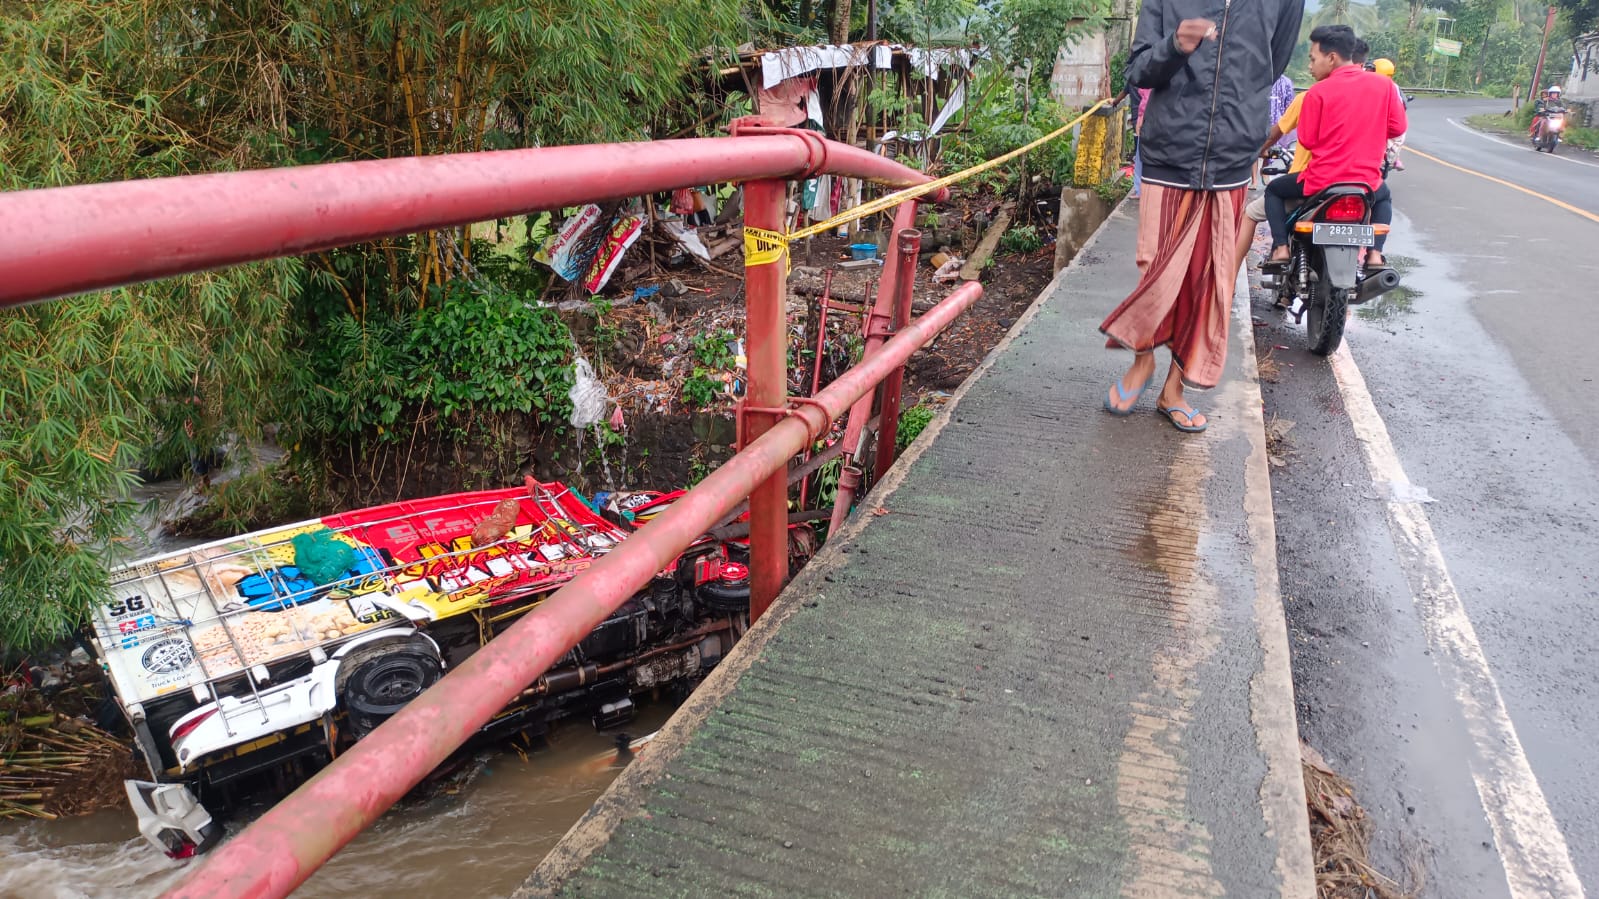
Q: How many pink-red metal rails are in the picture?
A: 2